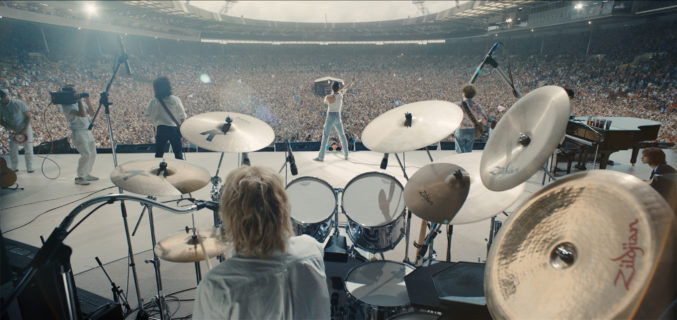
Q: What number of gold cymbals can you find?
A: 7